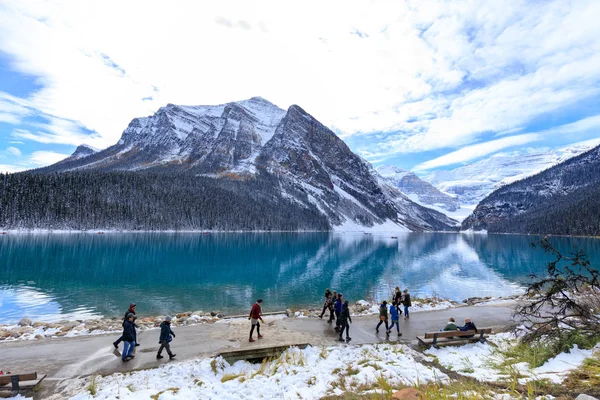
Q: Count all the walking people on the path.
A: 12